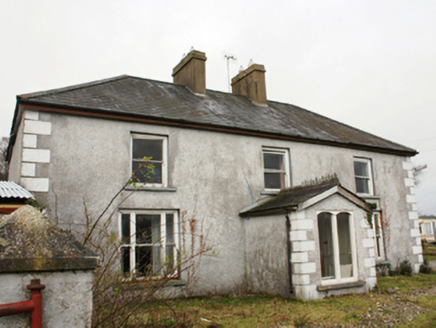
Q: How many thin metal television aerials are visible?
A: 1